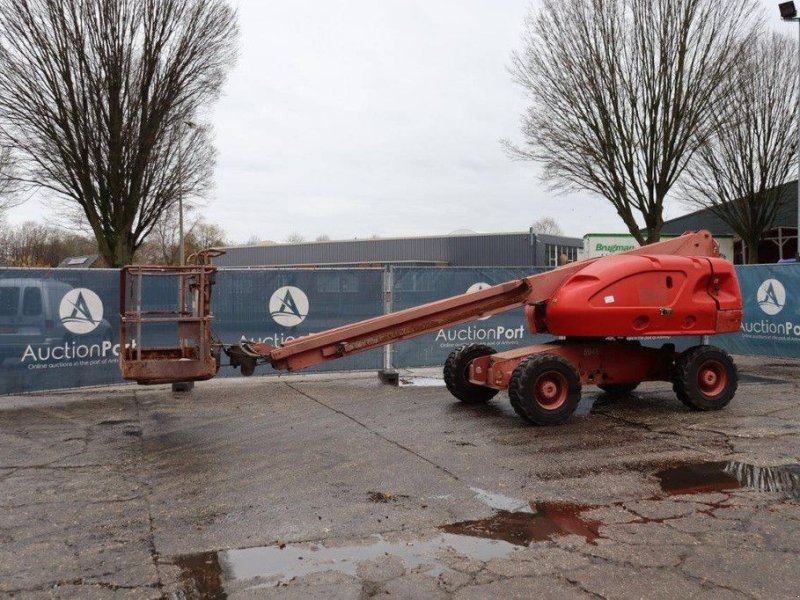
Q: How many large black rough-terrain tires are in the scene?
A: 4